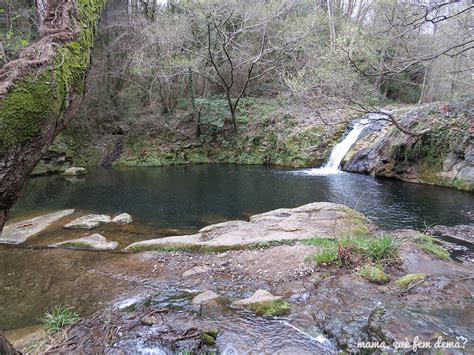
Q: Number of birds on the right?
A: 0